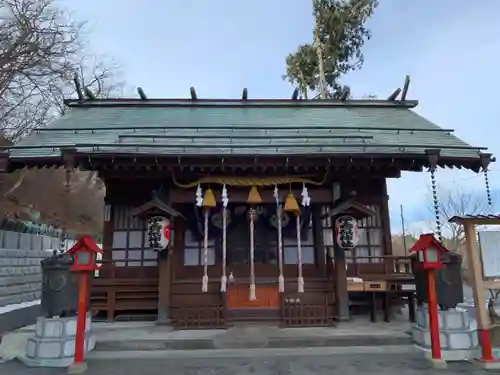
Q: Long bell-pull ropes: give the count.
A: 5